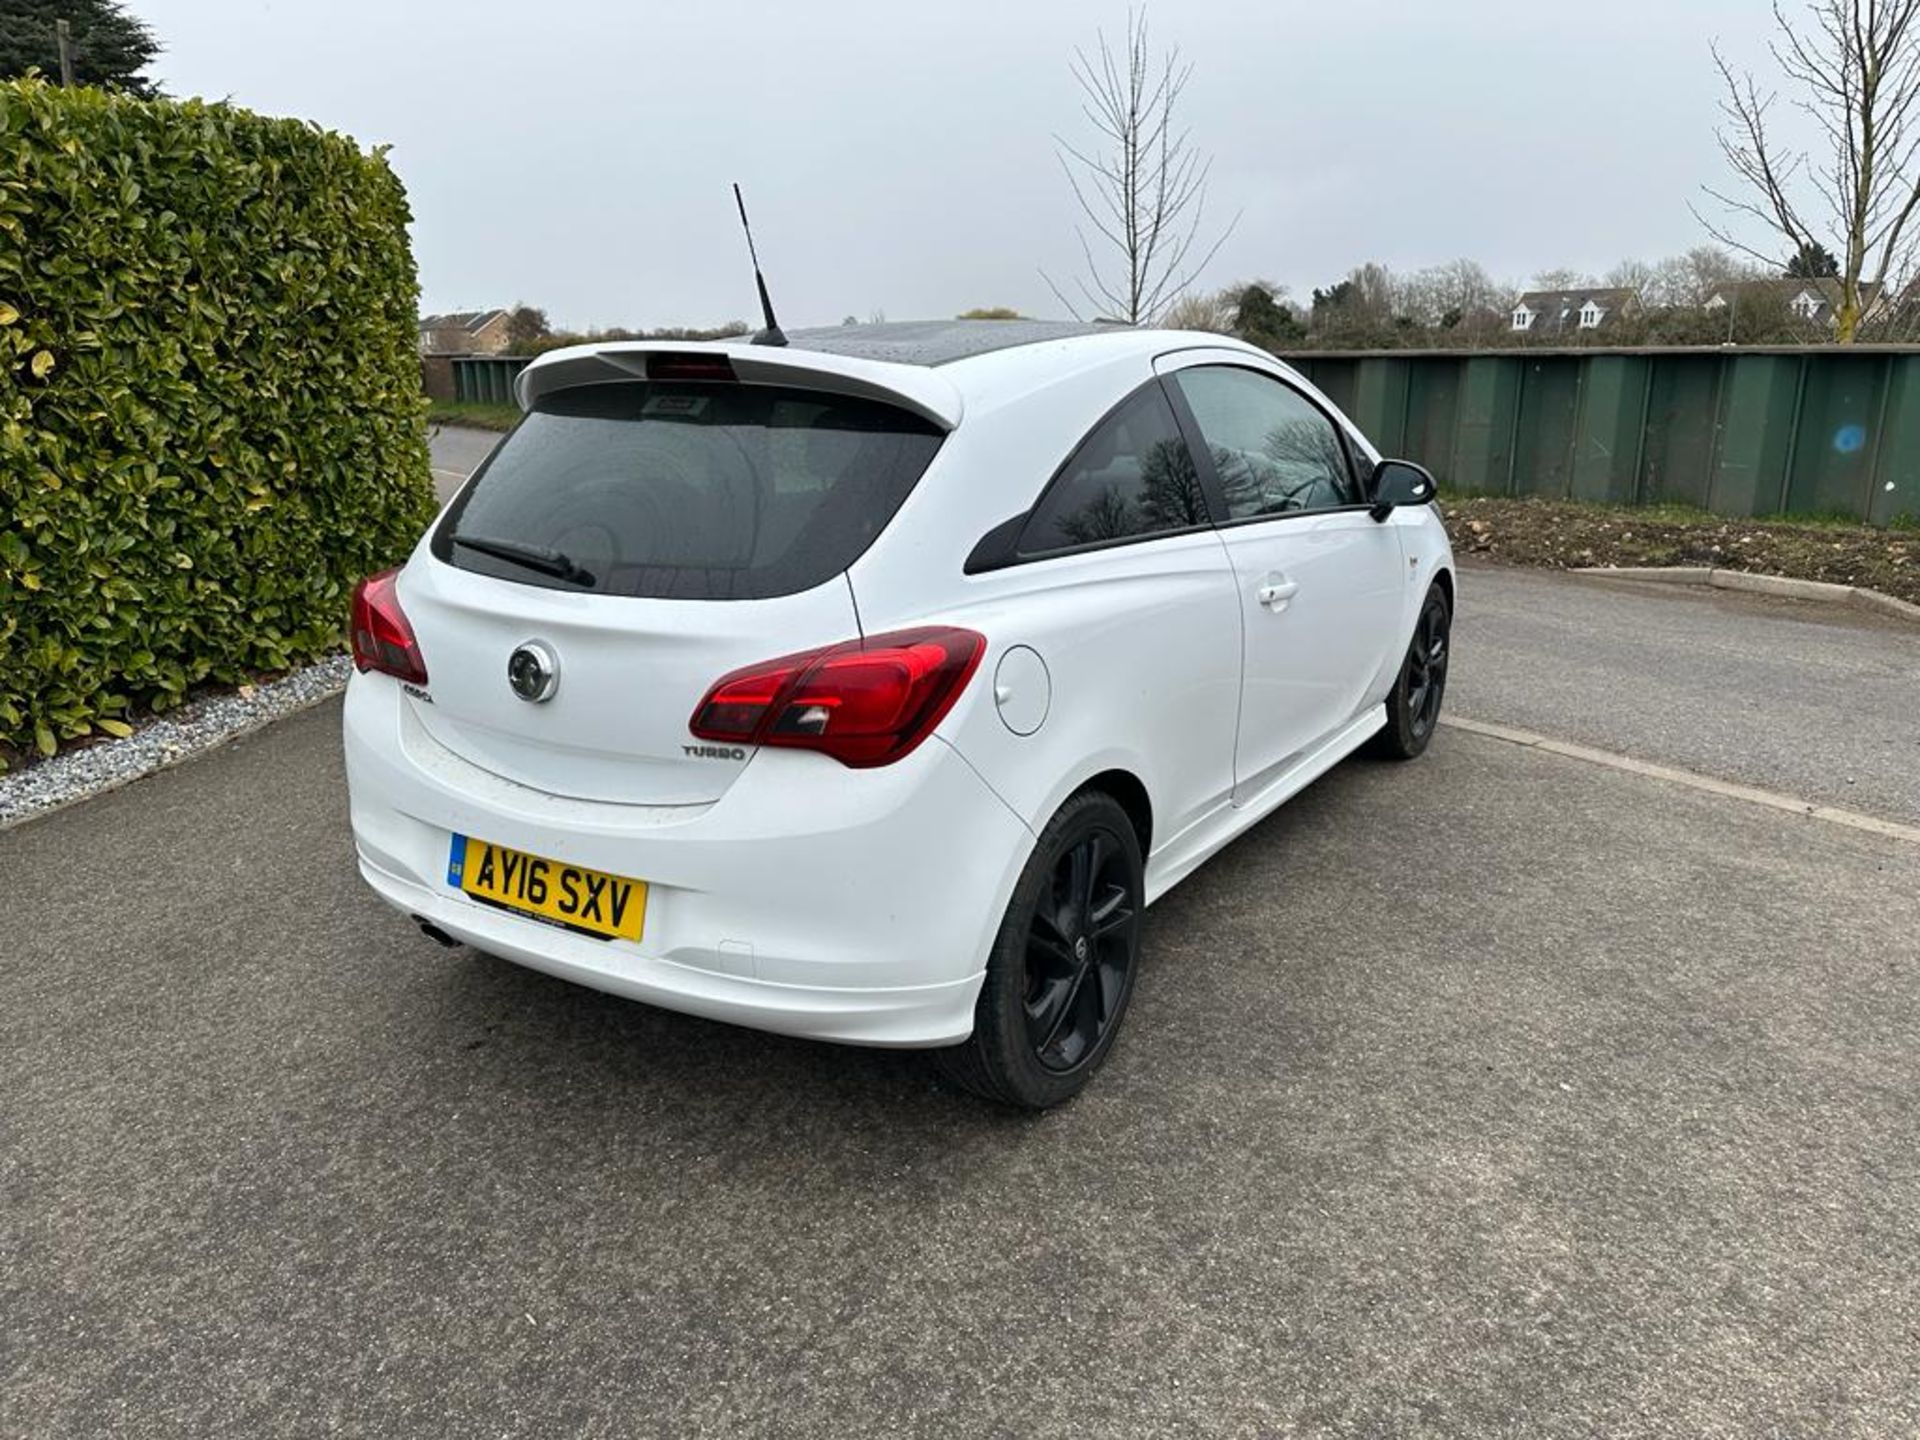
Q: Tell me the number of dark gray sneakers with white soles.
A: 0